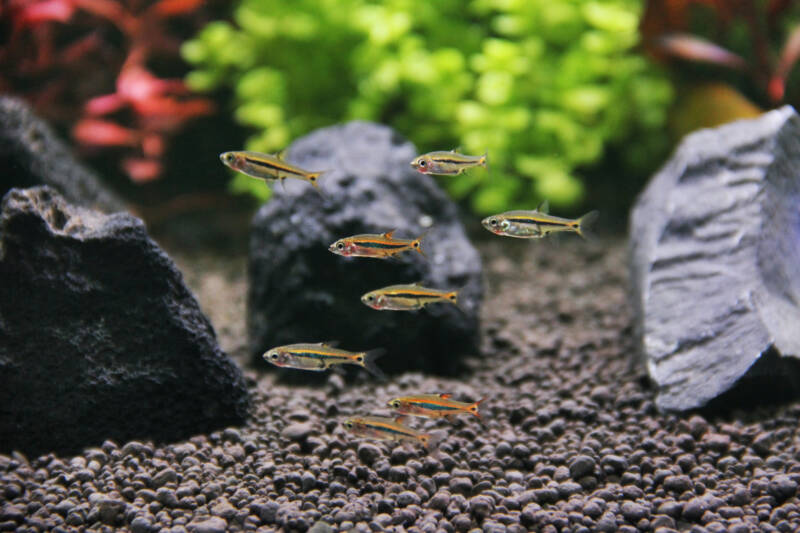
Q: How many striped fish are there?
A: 8